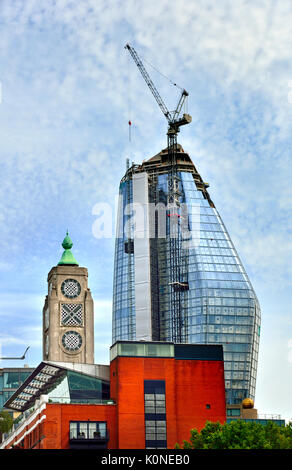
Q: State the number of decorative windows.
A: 3